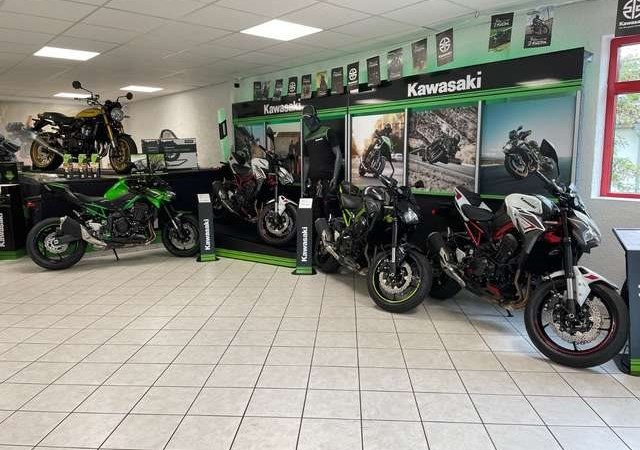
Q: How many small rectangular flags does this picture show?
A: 15